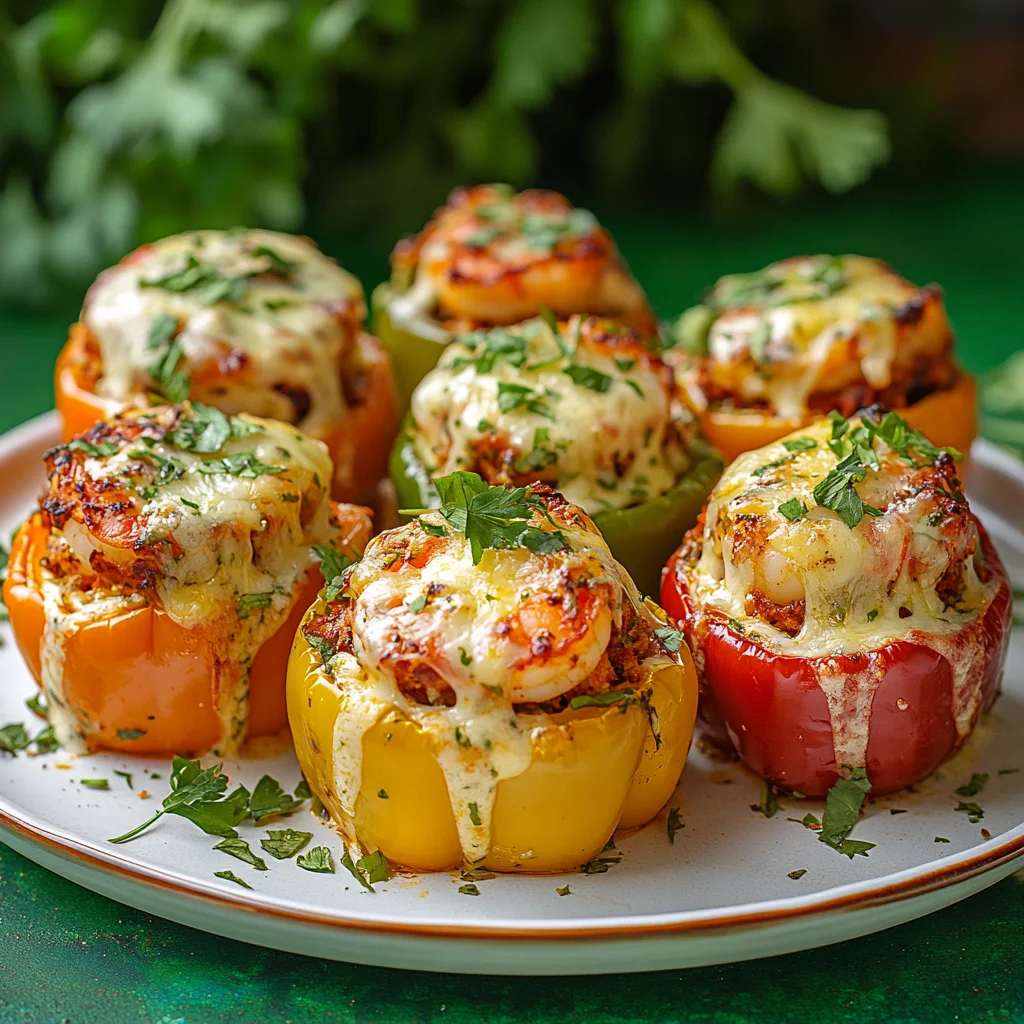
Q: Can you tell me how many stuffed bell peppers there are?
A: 7